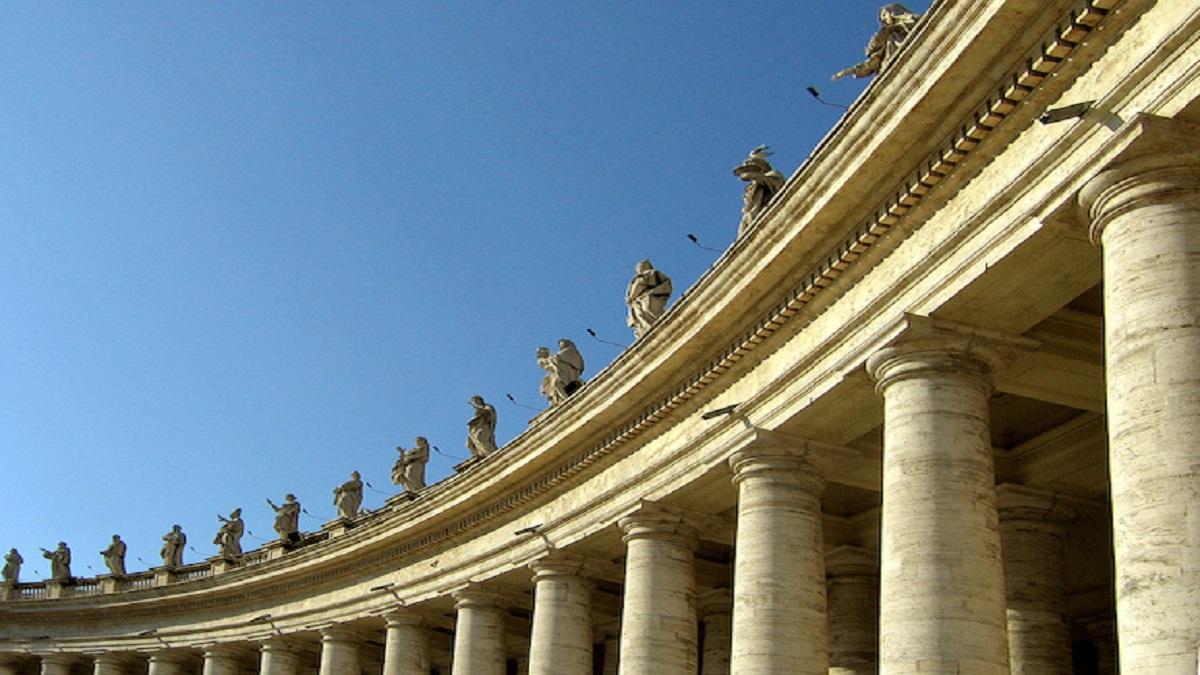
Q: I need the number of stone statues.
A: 13